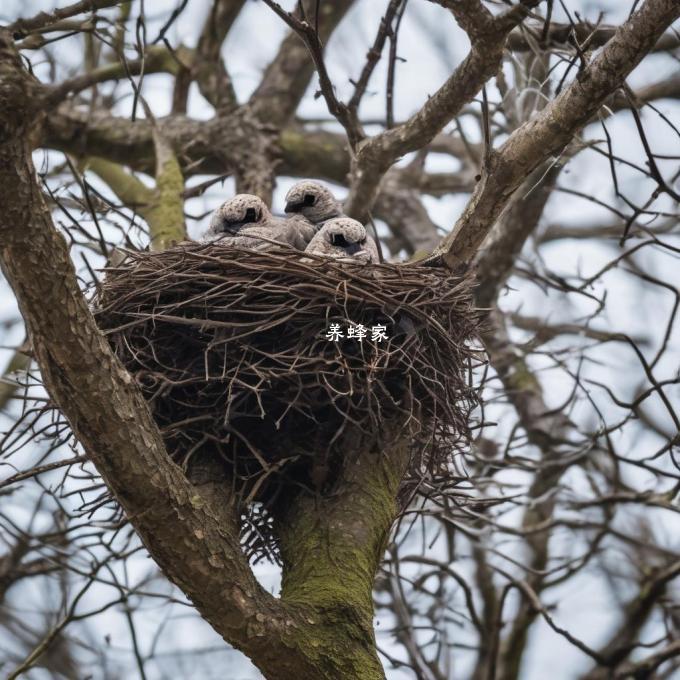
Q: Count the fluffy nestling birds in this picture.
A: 3